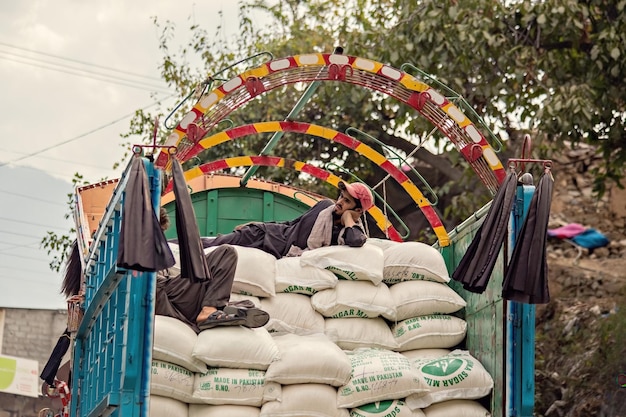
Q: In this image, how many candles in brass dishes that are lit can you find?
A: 0